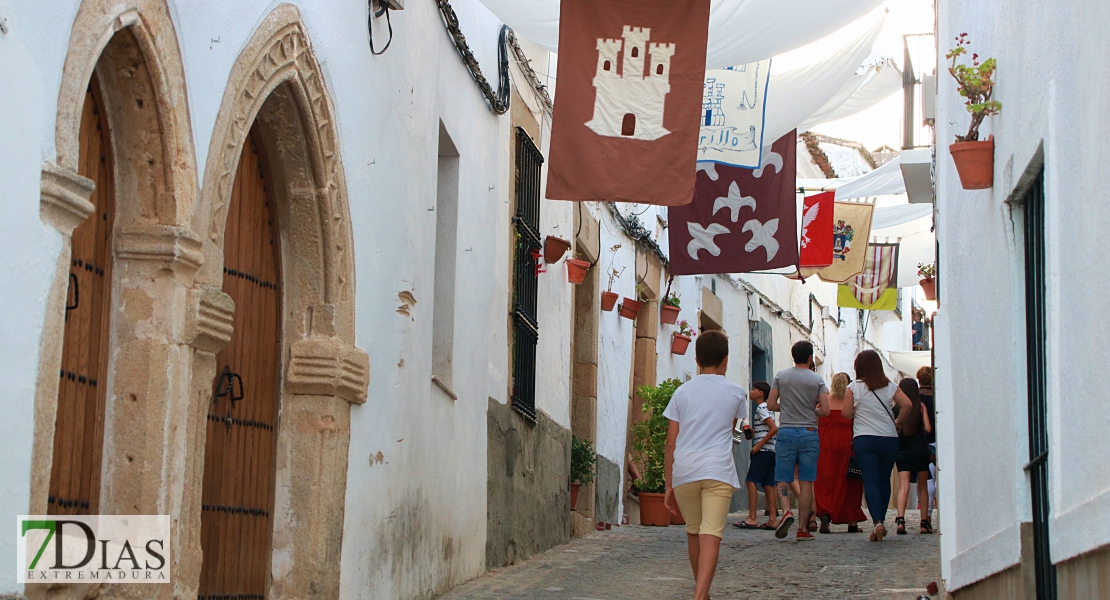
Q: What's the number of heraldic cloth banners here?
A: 6